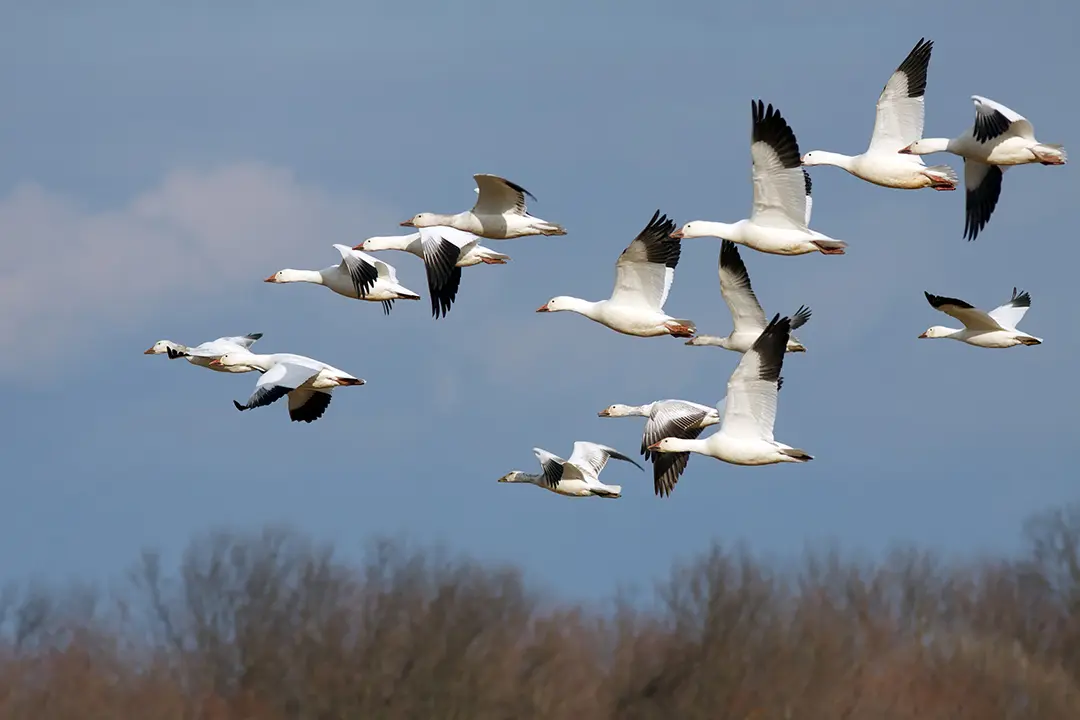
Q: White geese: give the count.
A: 14